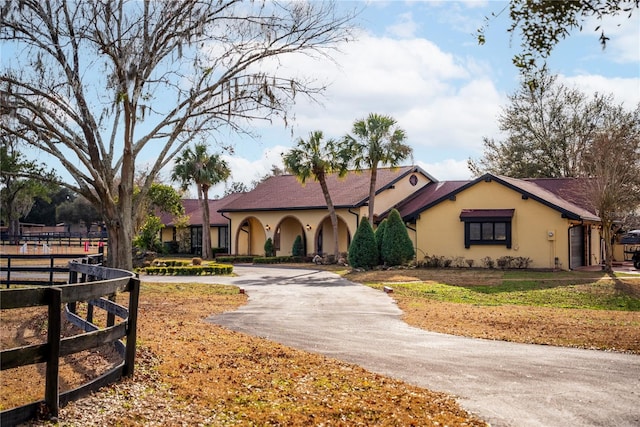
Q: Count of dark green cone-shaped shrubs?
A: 5